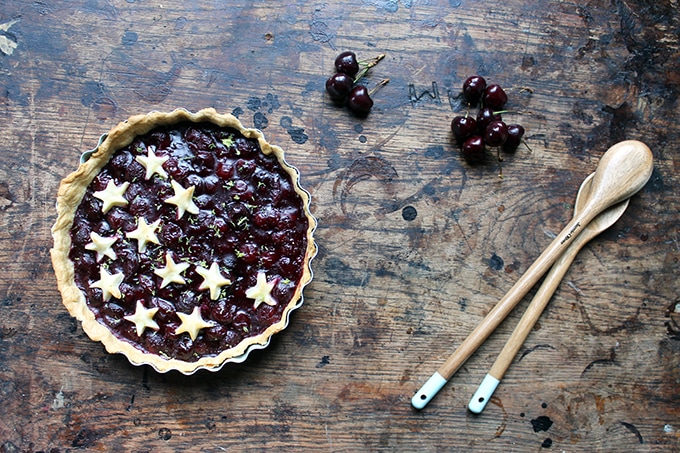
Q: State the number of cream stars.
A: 11